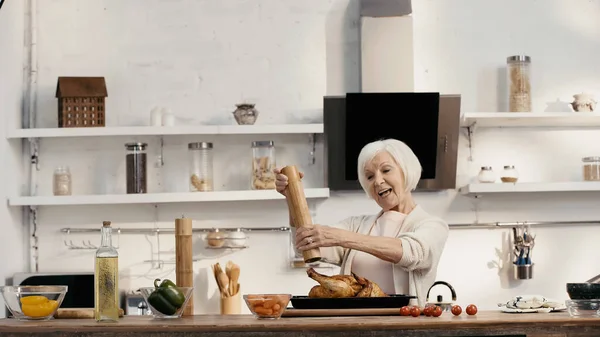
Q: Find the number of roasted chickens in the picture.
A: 1